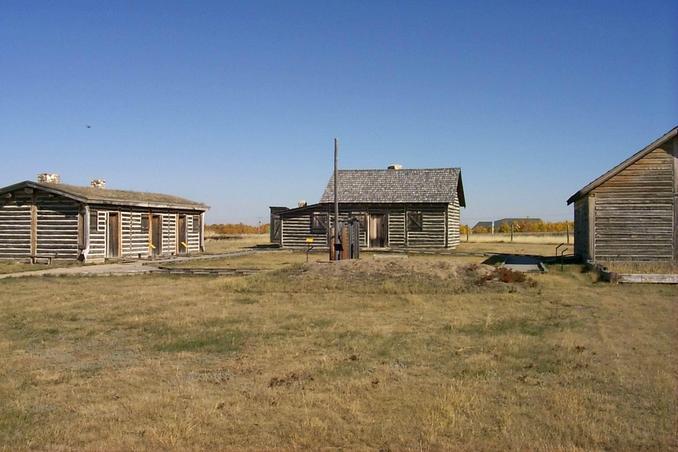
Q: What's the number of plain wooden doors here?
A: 4